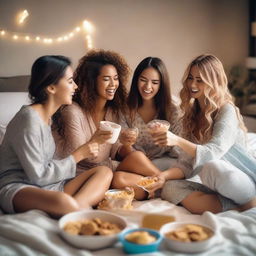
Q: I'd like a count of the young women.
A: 4